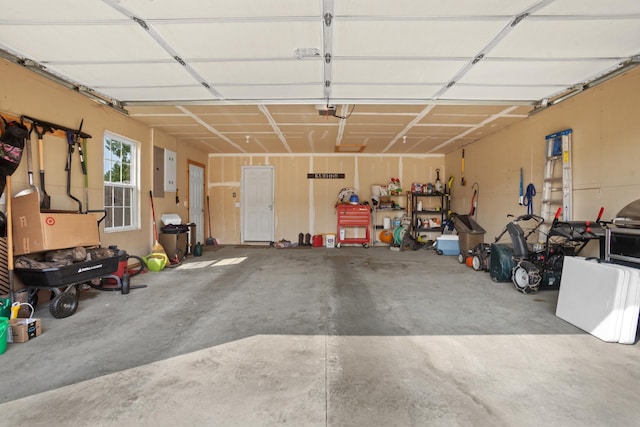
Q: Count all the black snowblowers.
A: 1